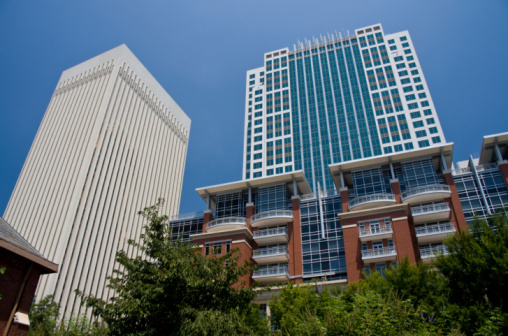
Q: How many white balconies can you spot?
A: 12